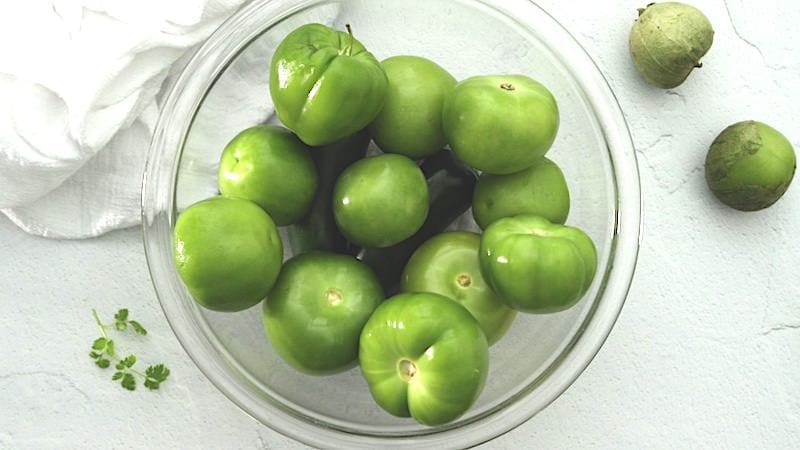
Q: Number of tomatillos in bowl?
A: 11